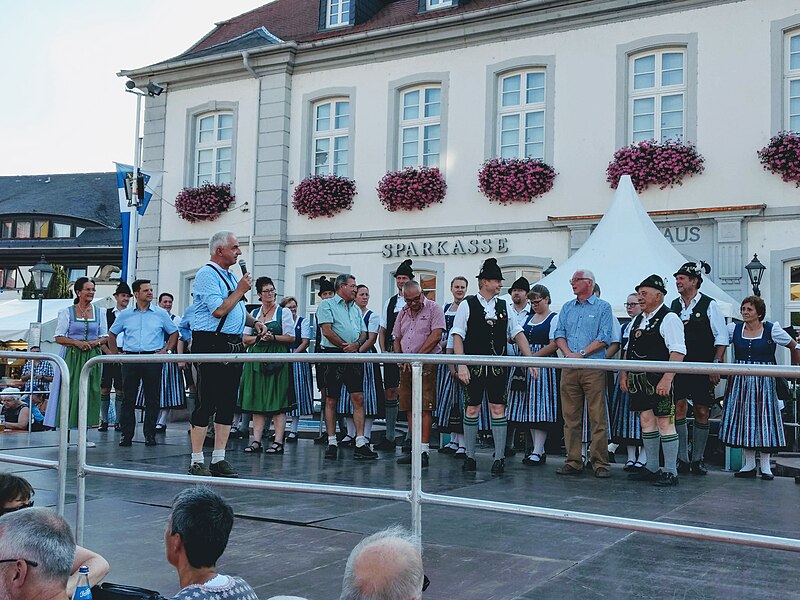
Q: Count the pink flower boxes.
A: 6